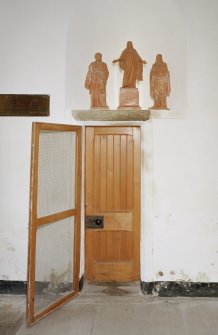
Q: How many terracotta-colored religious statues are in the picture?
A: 3